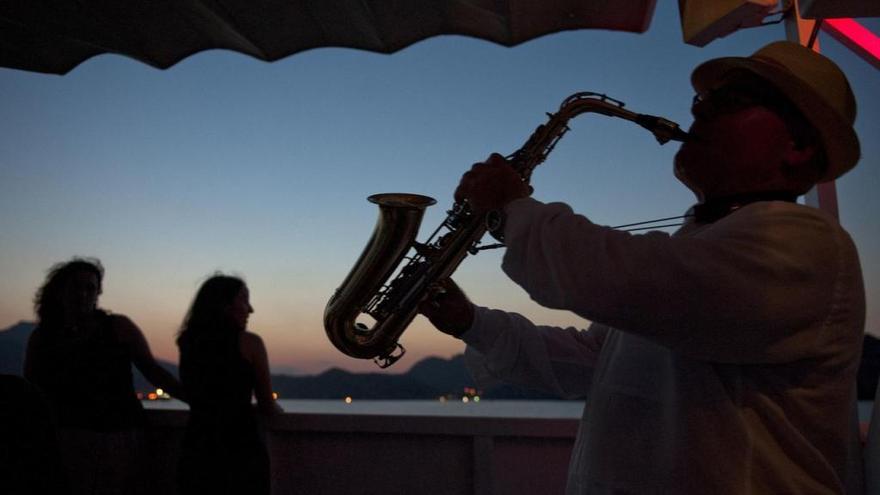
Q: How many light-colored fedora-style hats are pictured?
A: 1